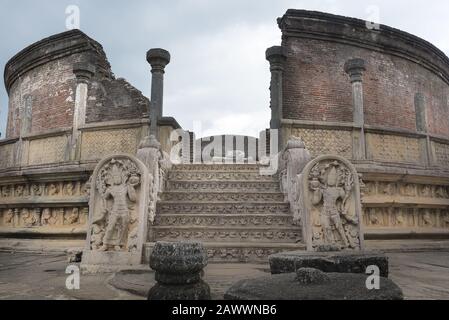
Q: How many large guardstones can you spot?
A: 2